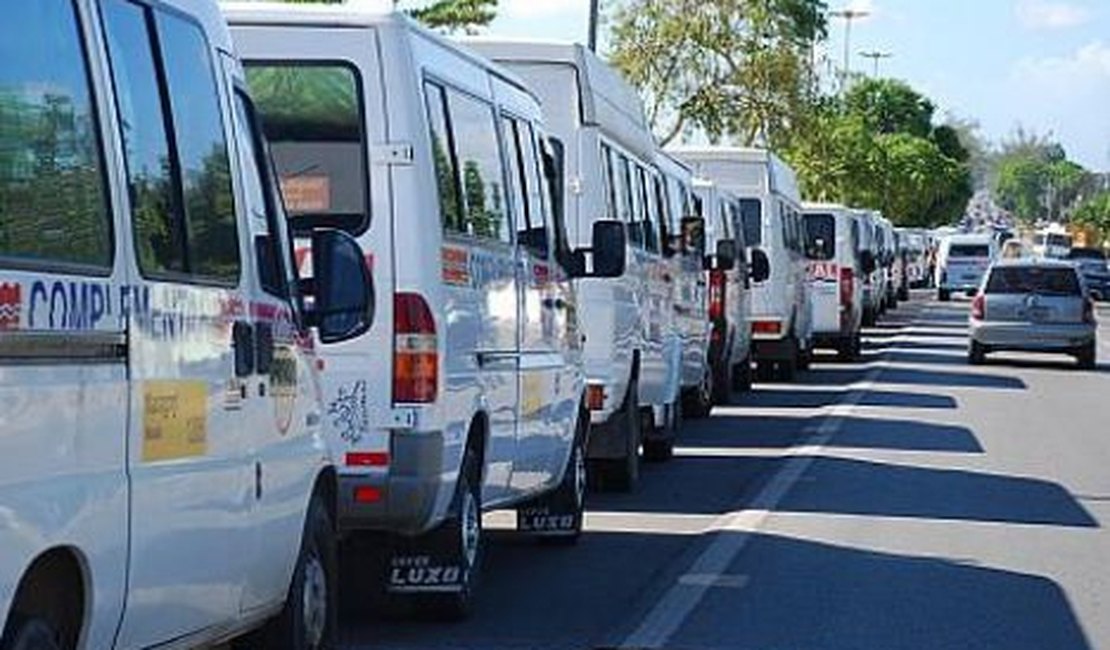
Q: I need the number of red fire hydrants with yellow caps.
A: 0